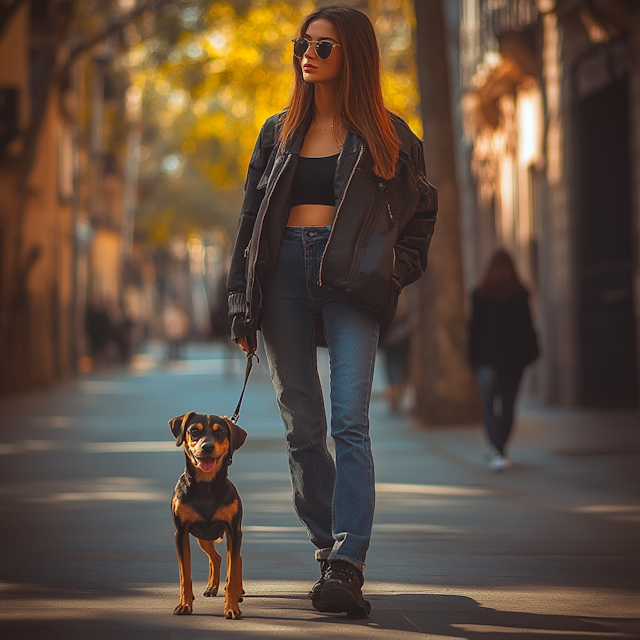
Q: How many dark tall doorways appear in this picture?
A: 1